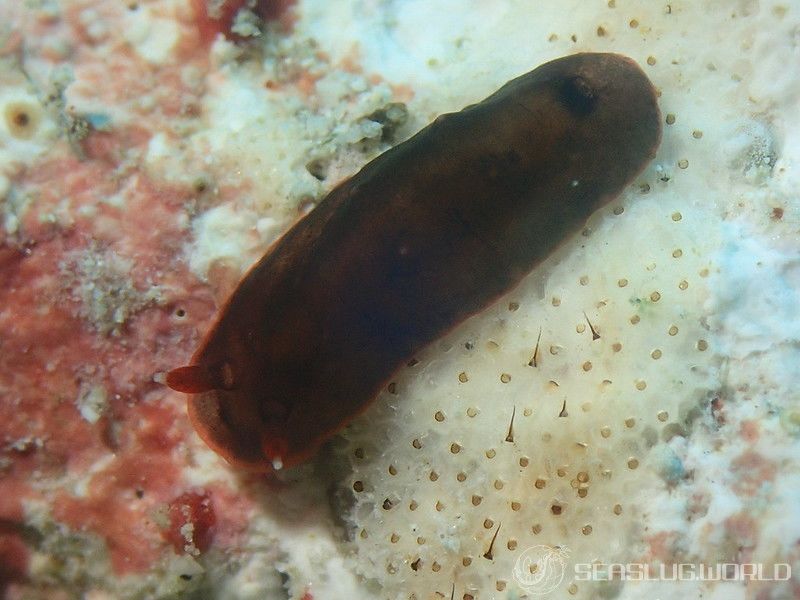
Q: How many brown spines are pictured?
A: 6